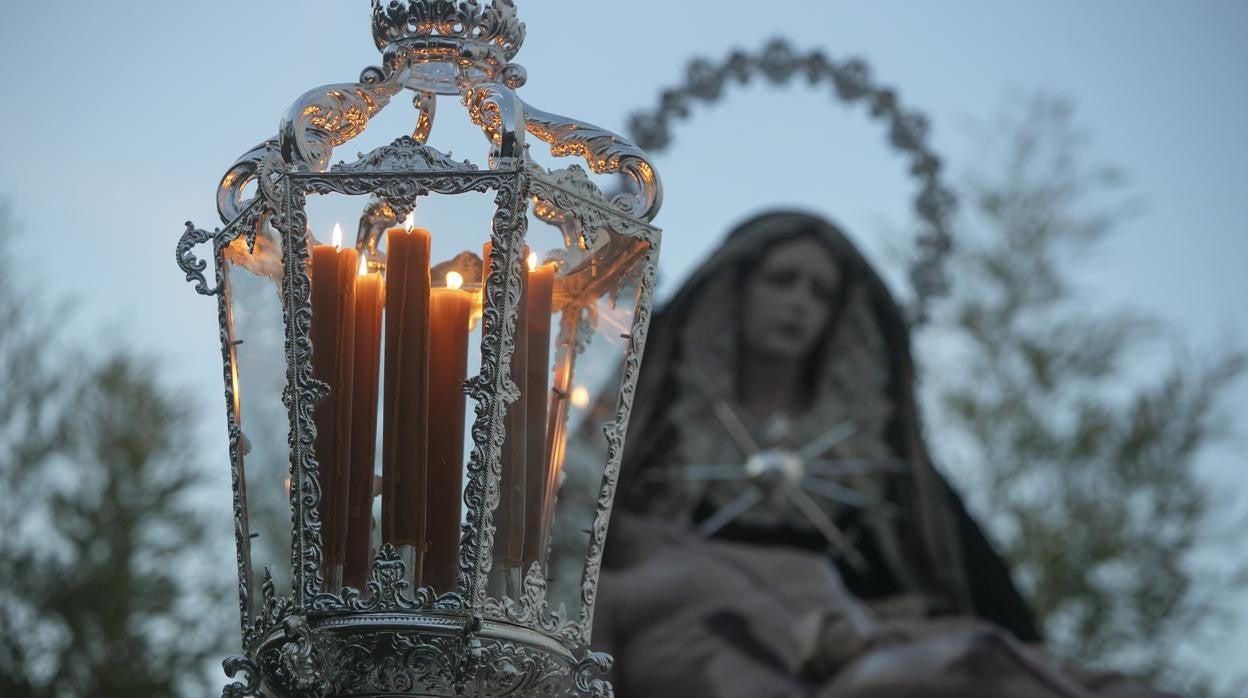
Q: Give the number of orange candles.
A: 6